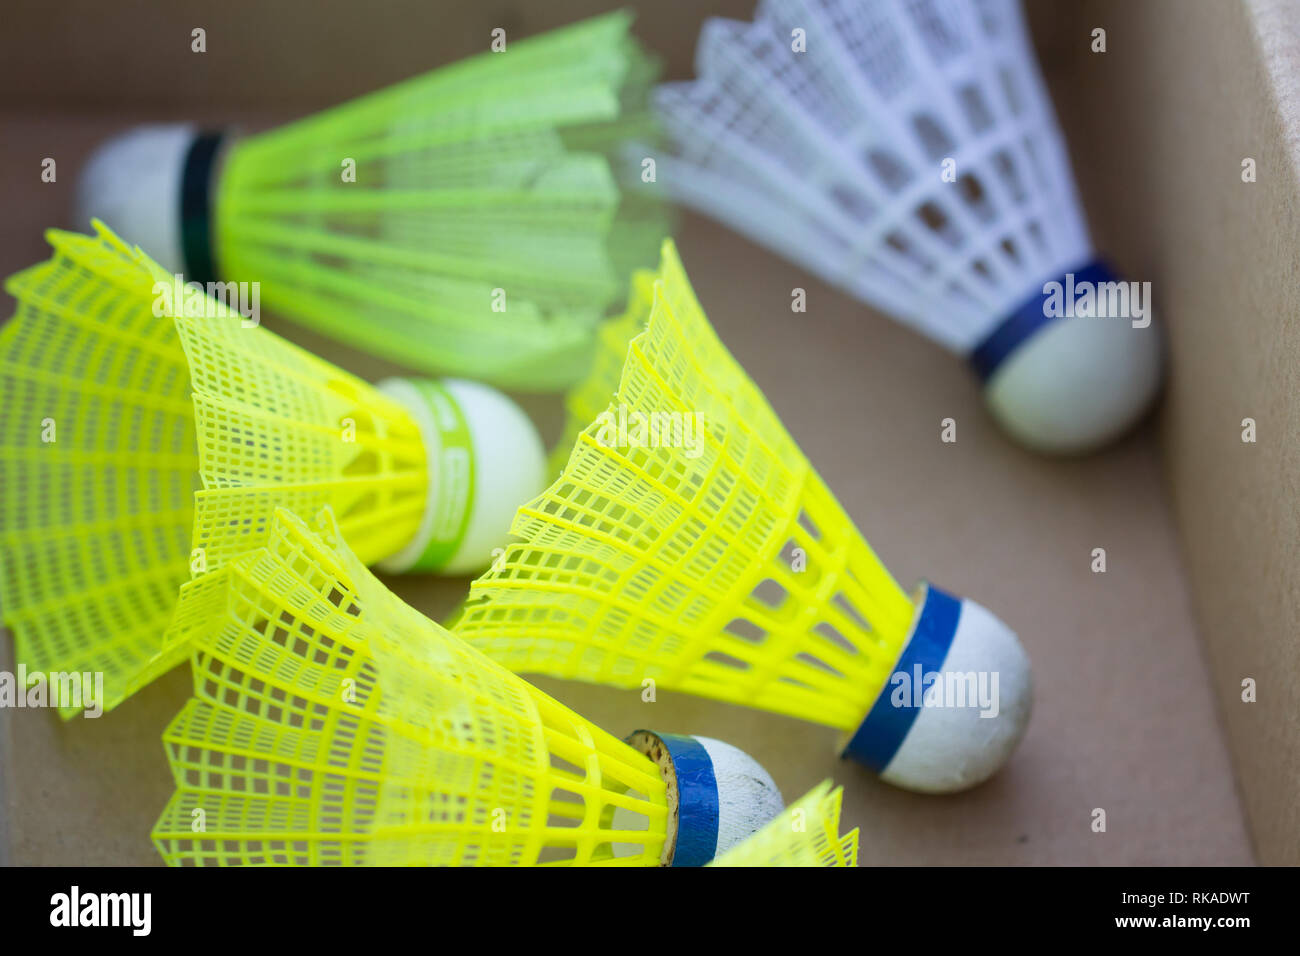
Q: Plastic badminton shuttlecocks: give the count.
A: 6